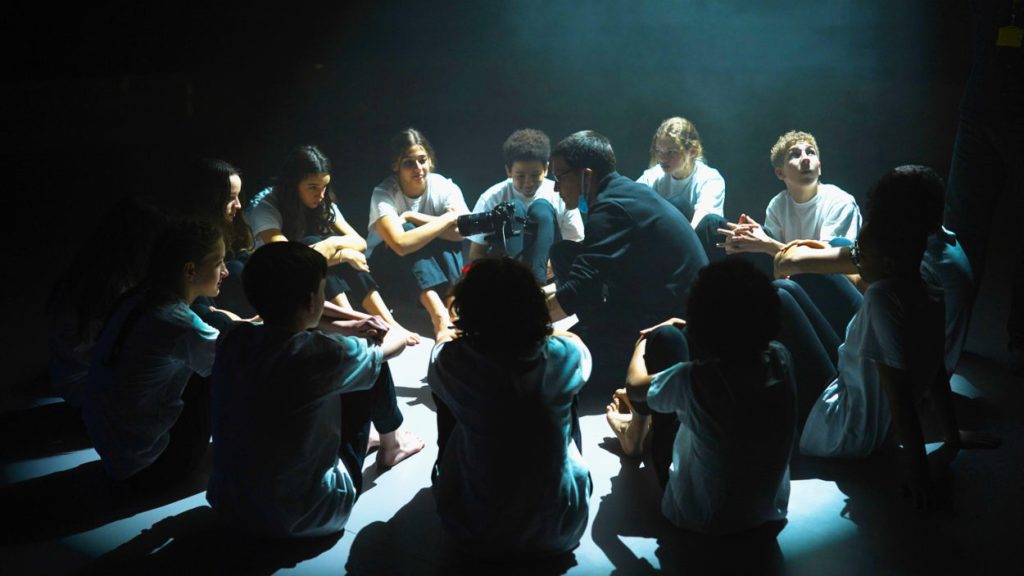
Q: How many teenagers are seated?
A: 13